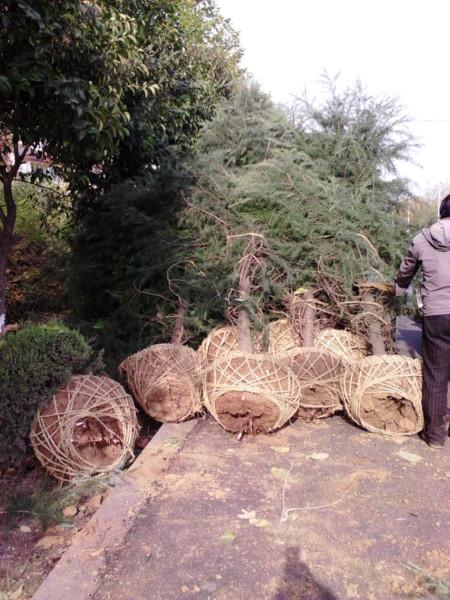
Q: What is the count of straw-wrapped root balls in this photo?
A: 8